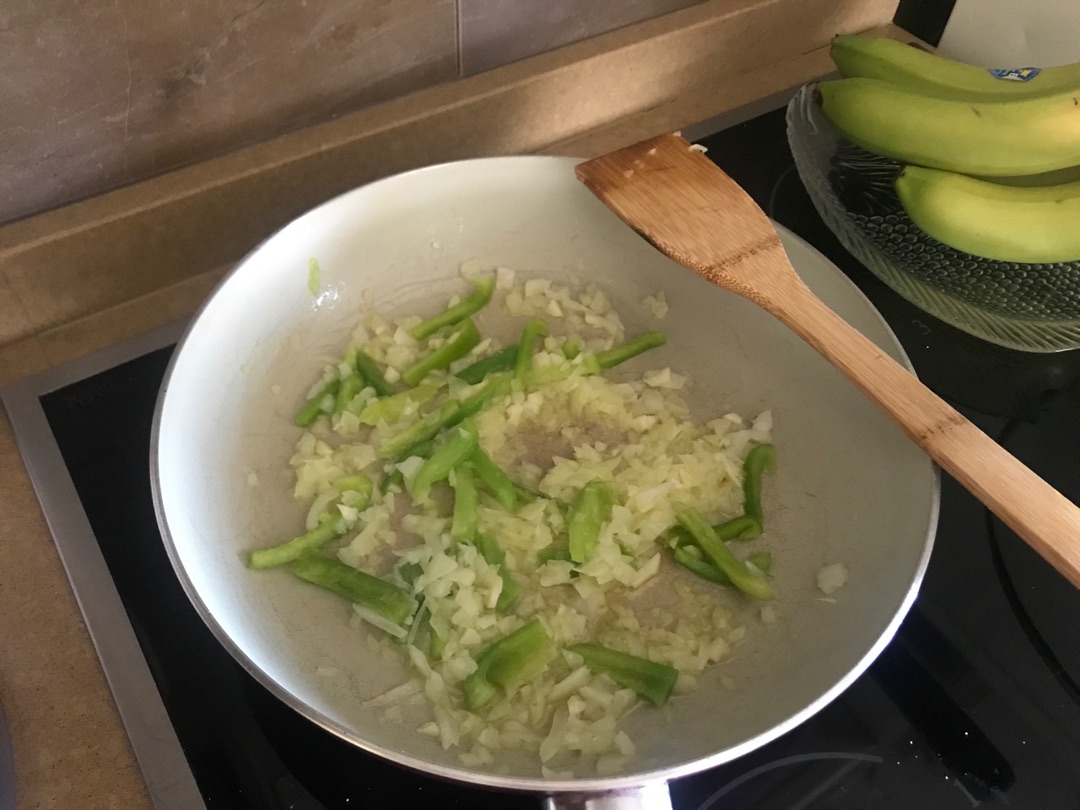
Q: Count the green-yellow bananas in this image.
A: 3